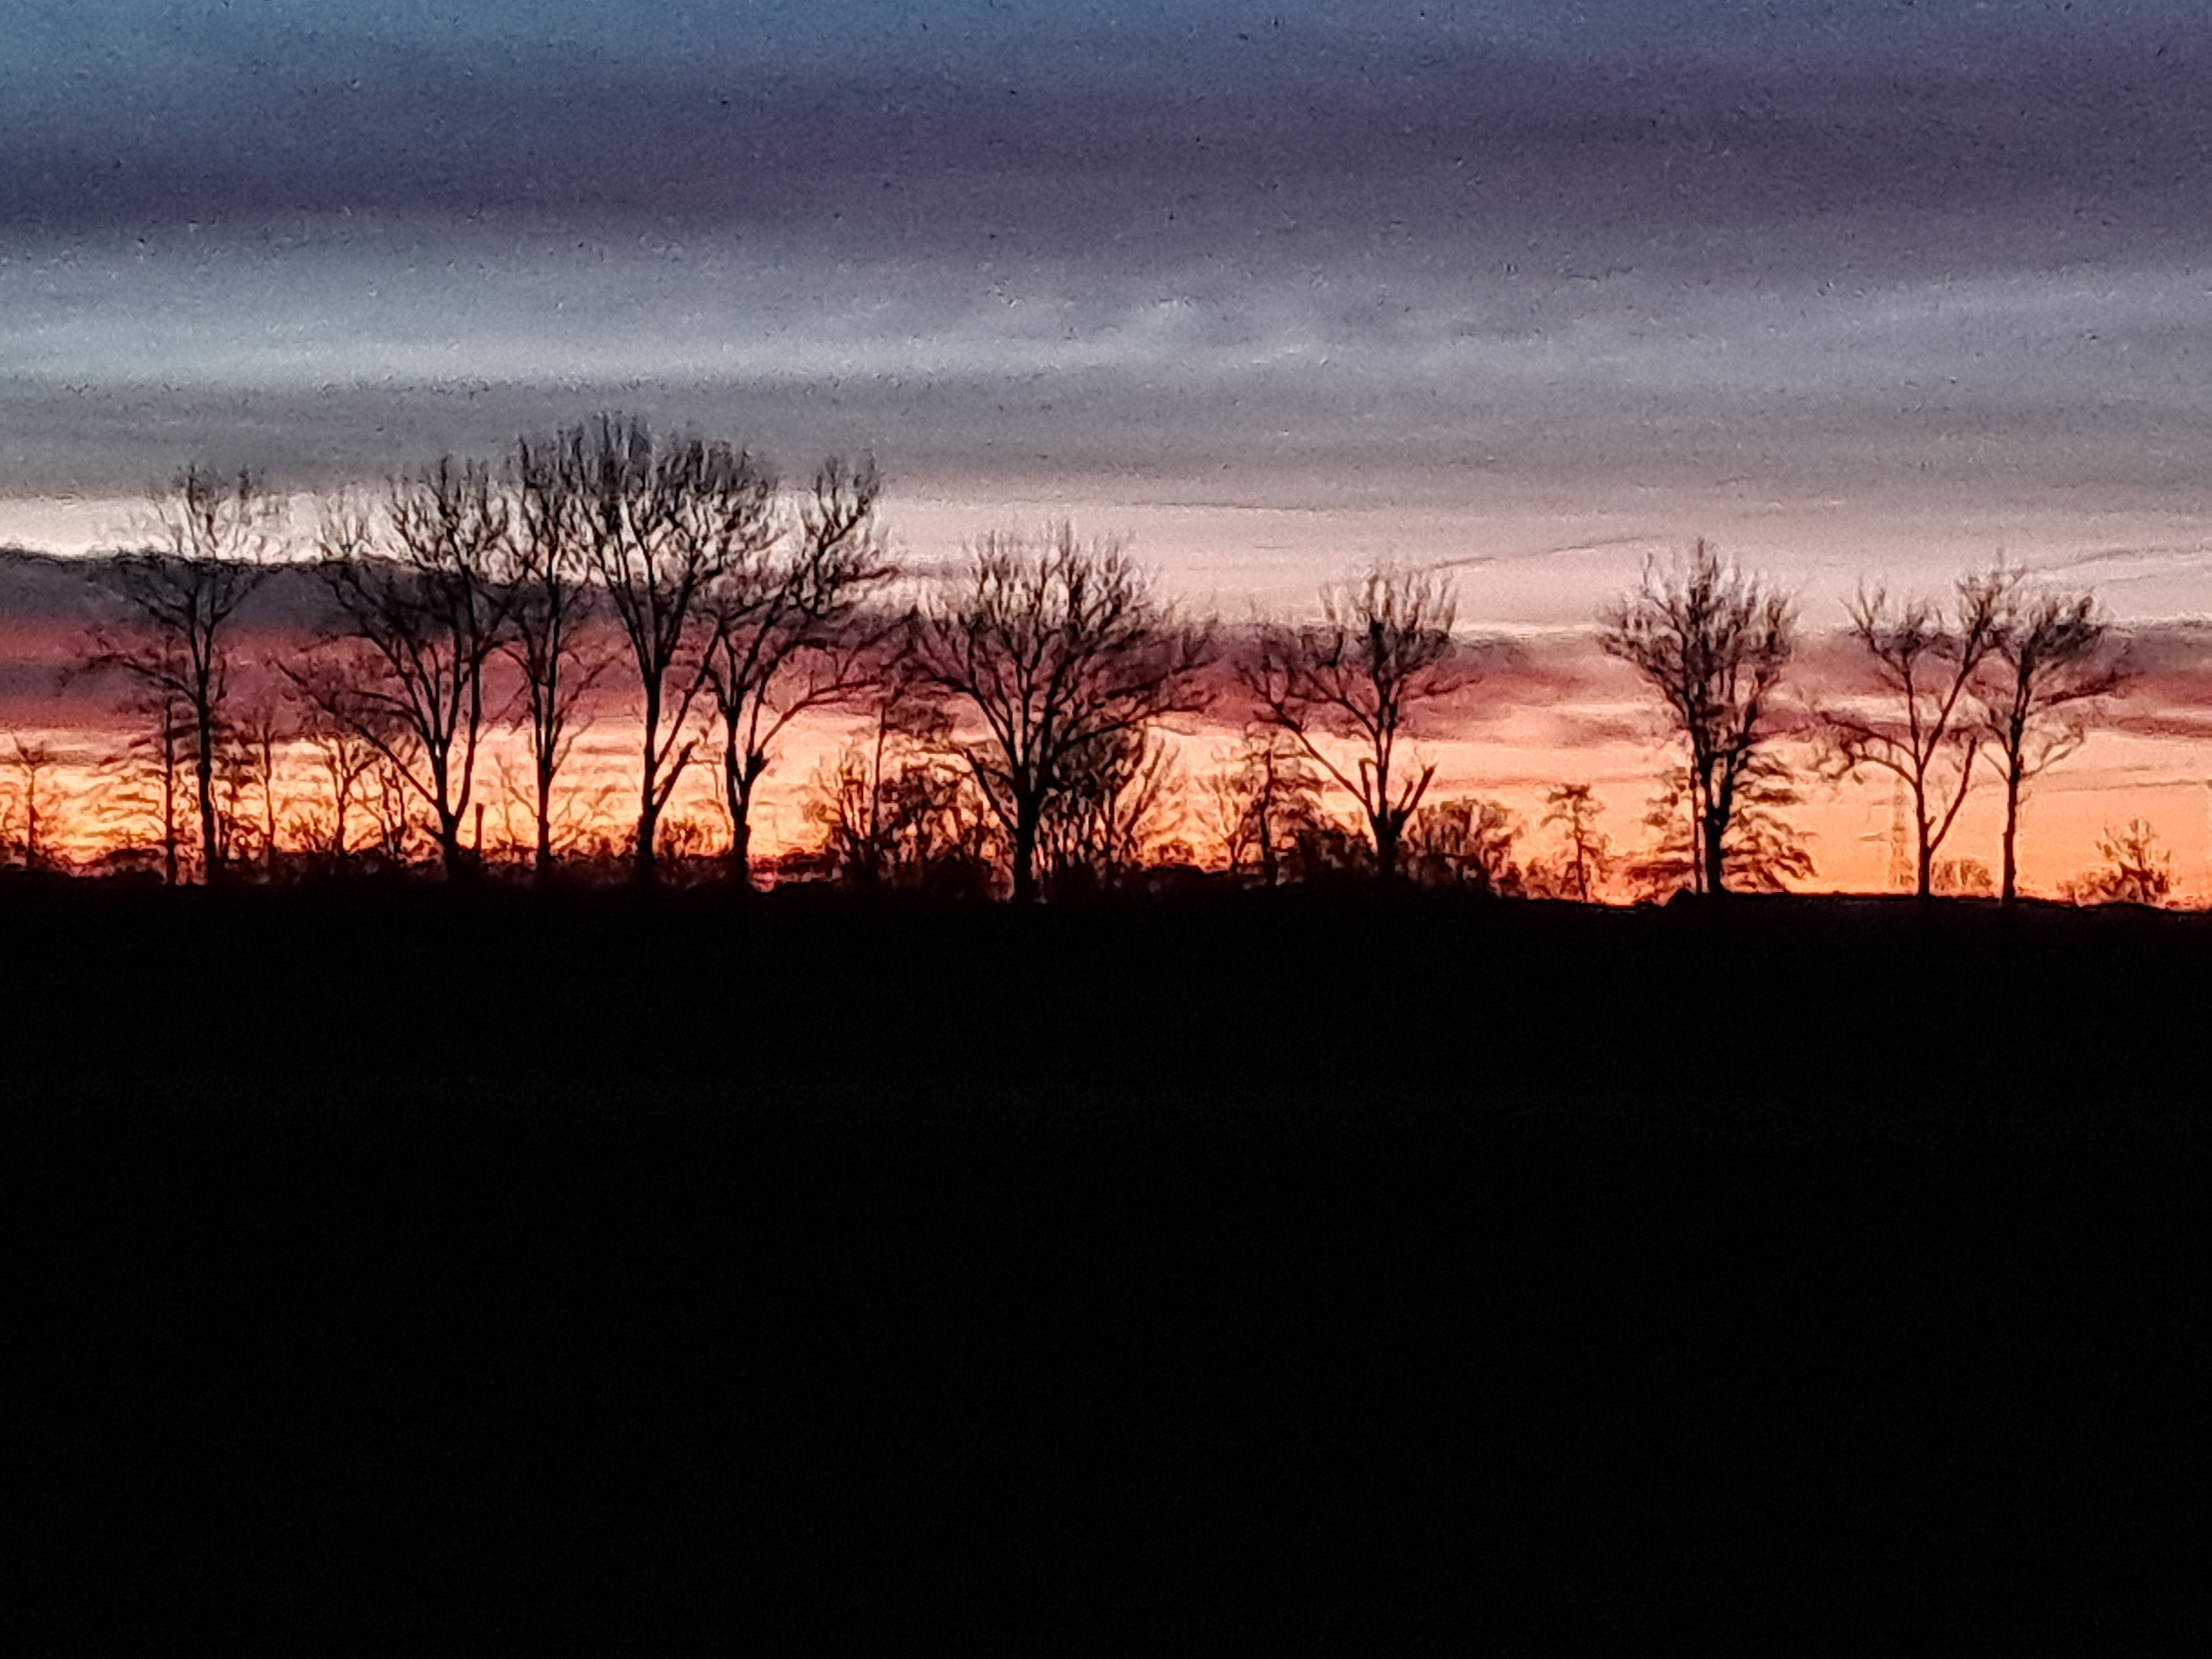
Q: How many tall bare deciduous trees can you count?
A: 10